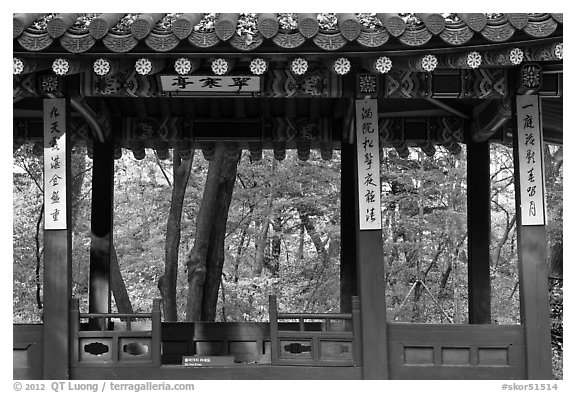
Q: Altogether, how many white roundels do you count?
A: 14